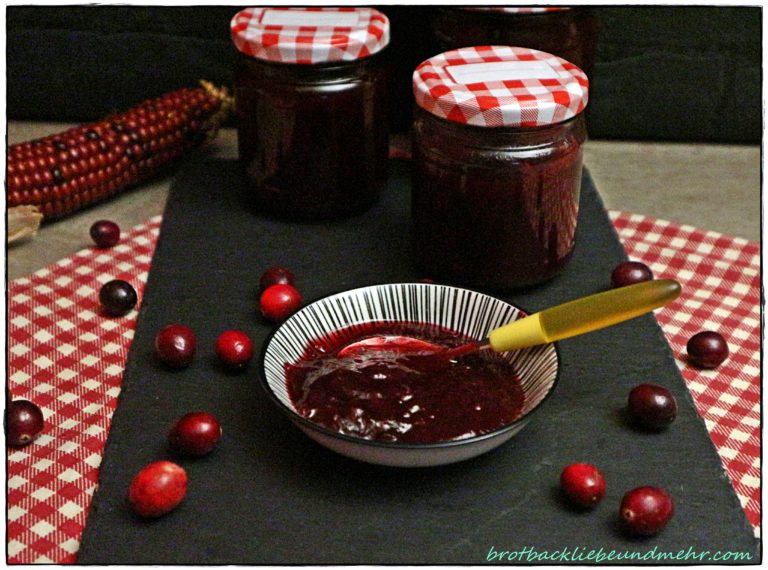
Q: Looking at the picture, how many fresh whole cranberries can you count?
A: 14